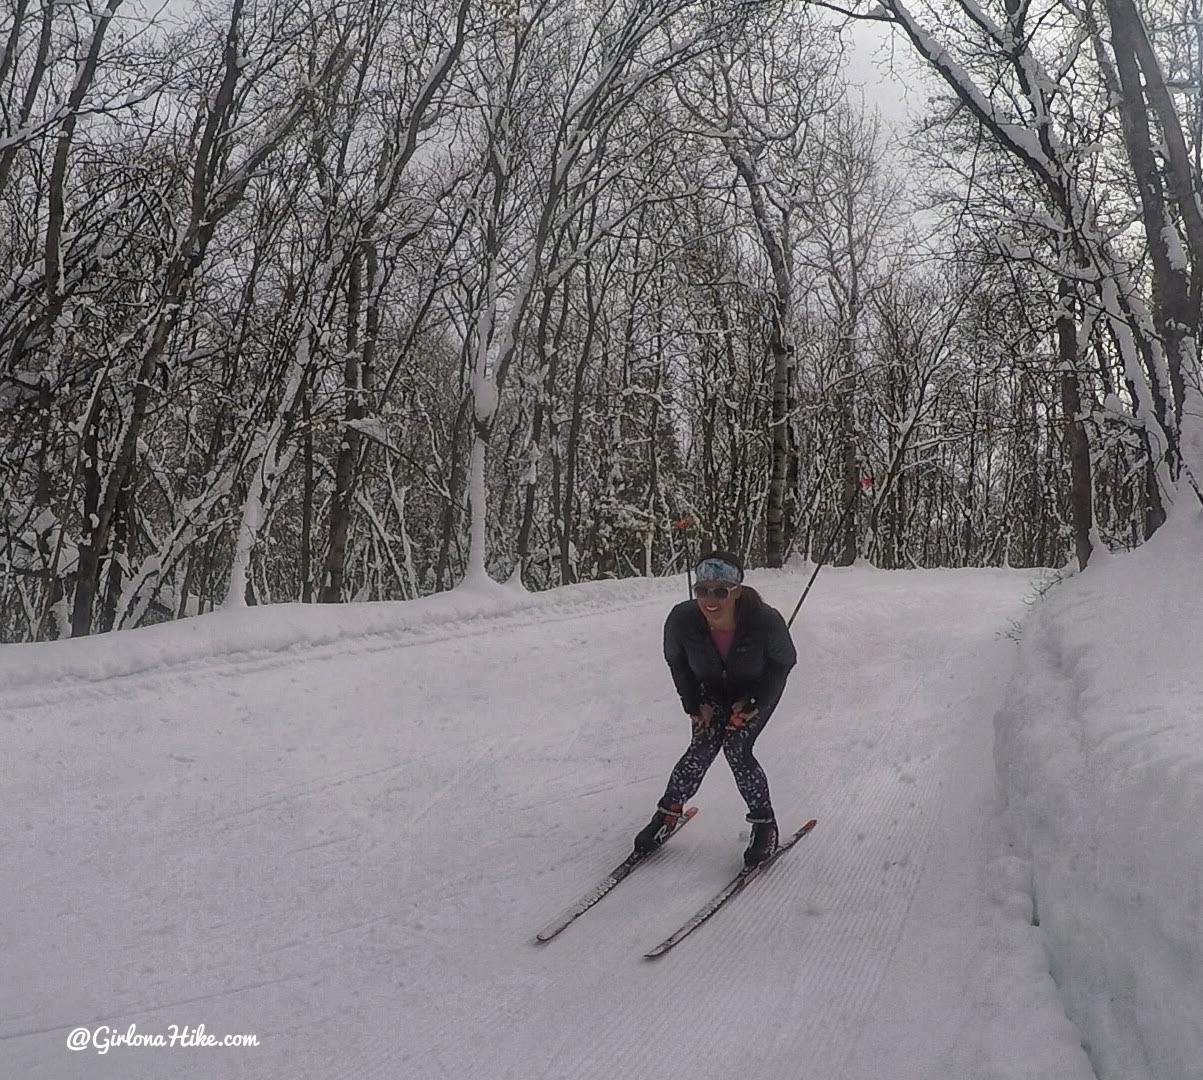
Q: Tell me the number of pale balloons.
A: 0